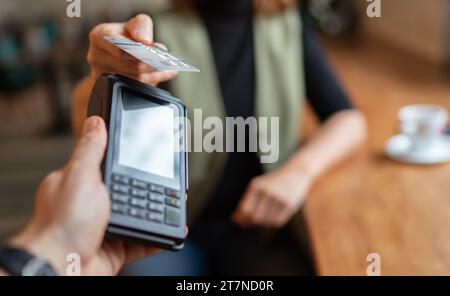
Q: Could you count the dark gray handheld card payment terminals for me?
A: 1